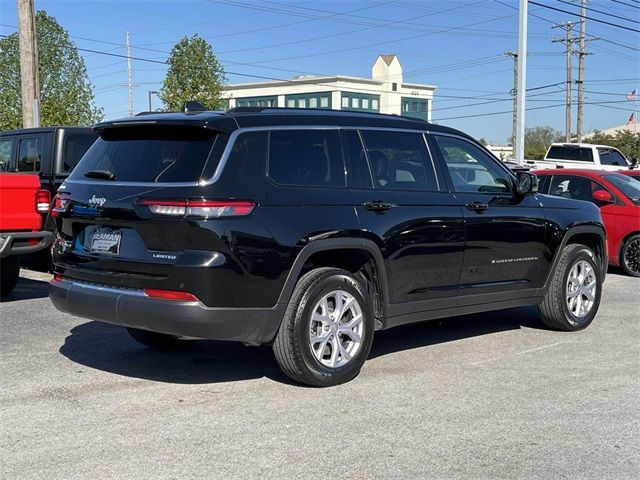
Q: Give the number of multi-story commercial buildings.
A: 1